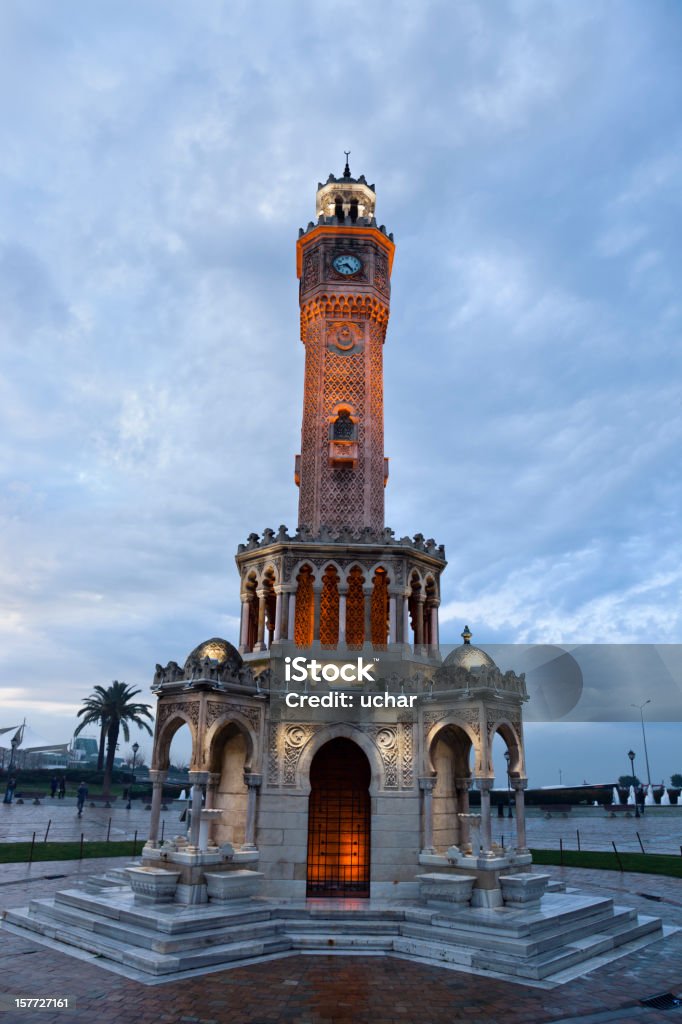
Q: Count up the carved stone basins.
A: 4